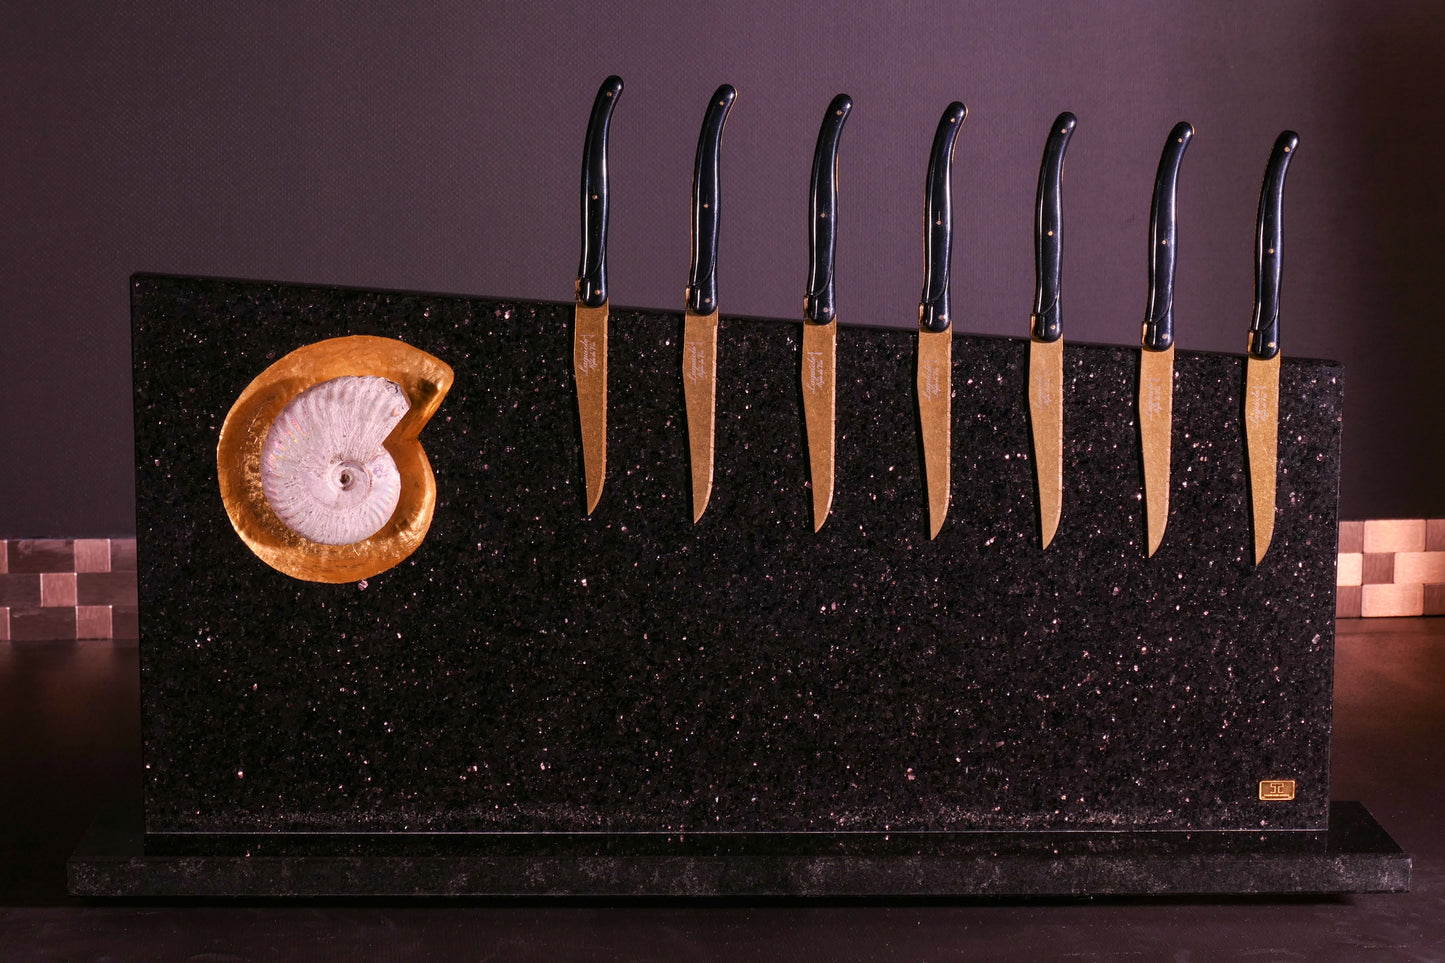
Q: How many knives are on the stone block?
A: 7